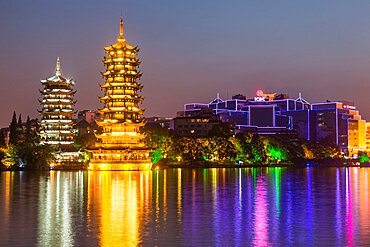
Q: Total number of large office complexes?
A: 1